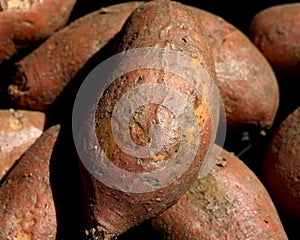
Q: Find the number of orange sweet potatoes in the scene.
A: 9